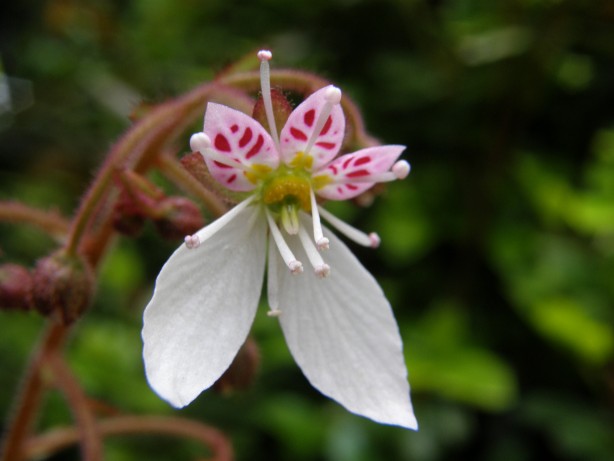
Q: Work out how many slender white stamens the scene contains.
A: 10